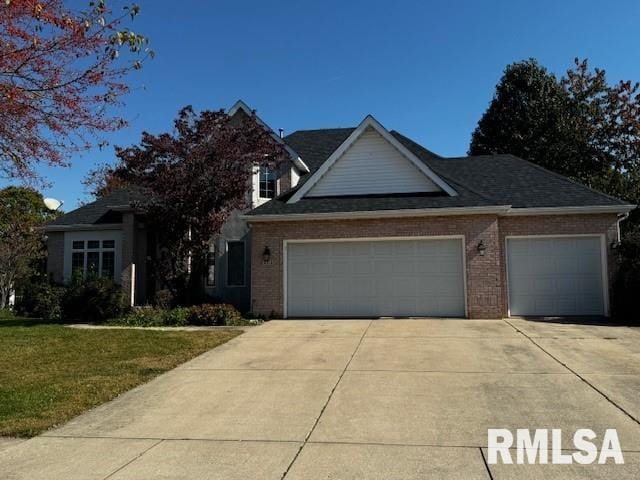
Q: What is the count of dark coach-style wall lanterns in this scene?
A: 2